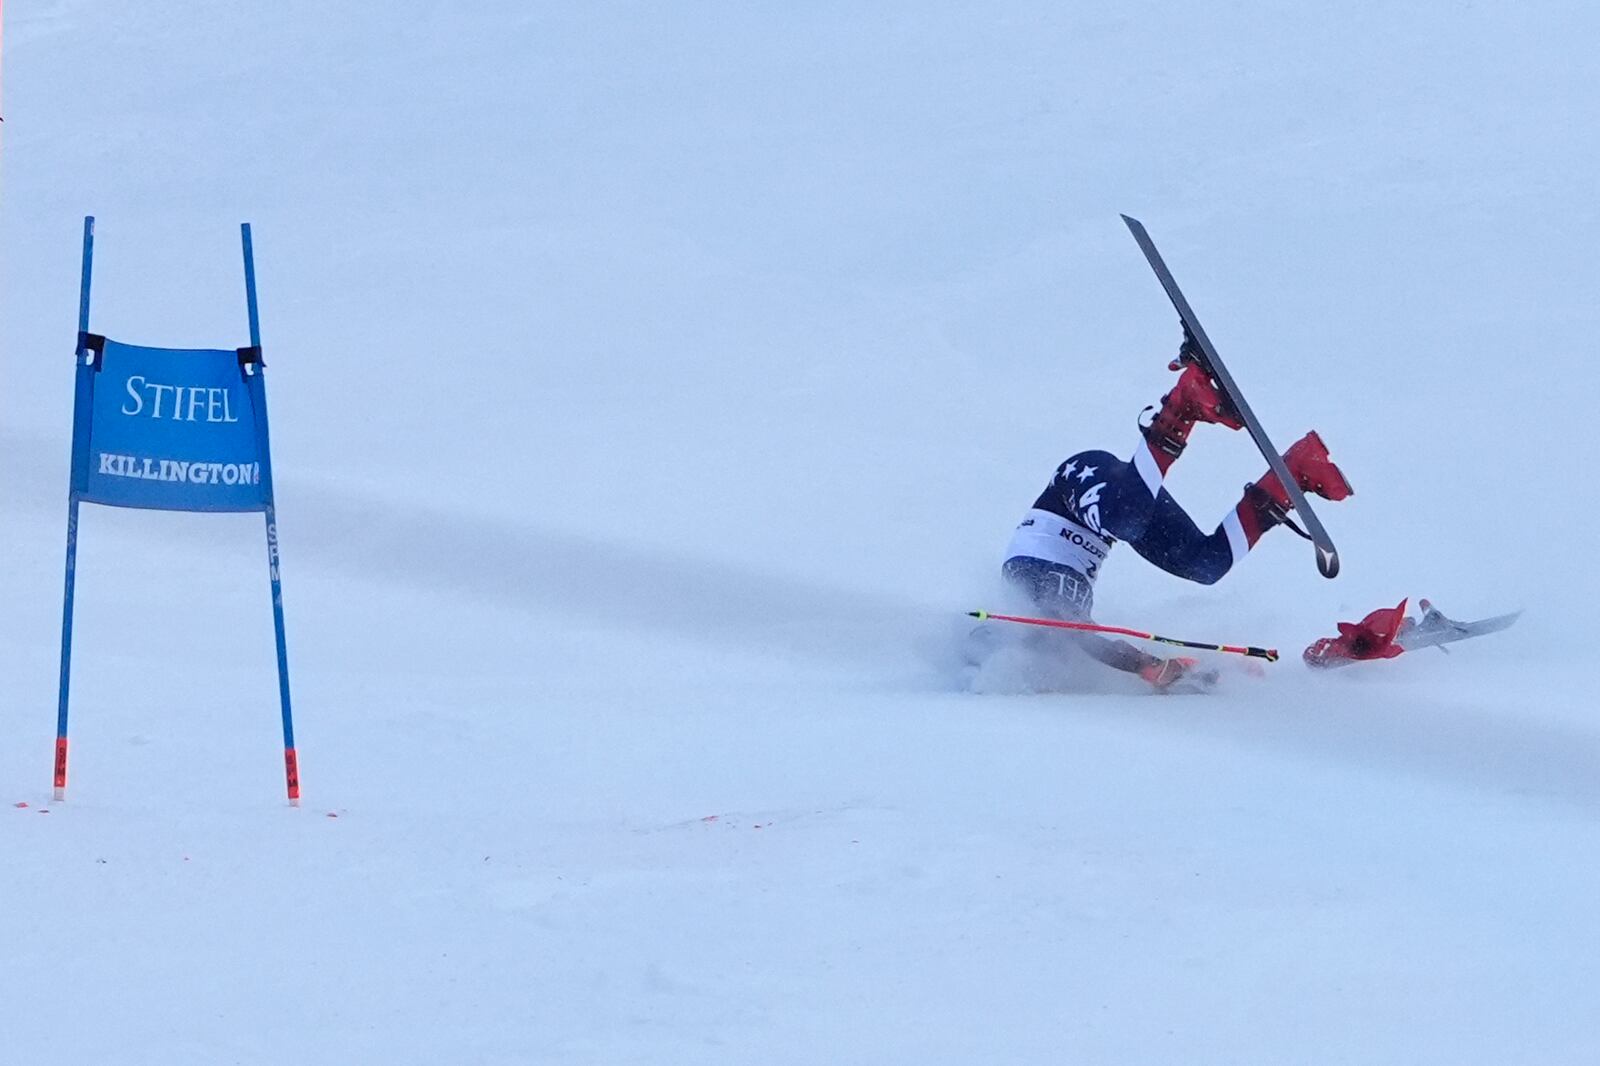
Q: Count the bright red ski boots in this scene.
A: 2